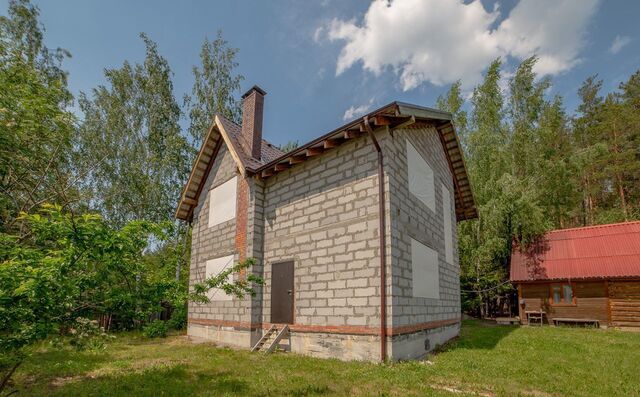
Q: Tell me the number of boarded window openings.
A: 5